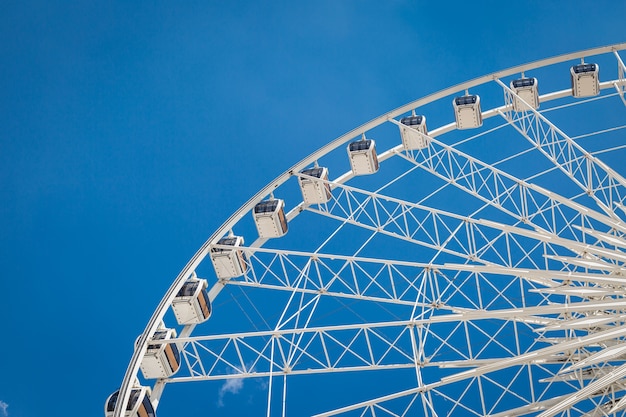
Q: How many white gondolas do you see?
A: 11